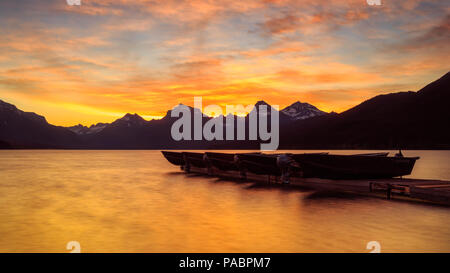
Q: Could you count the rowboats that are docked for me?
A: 5